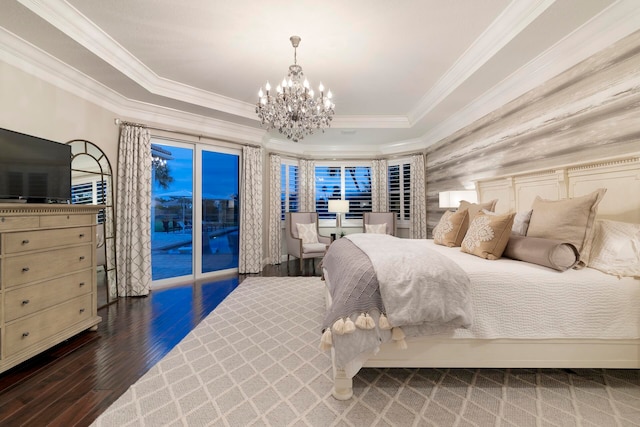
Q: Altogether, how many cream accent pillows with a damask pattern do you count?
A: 2